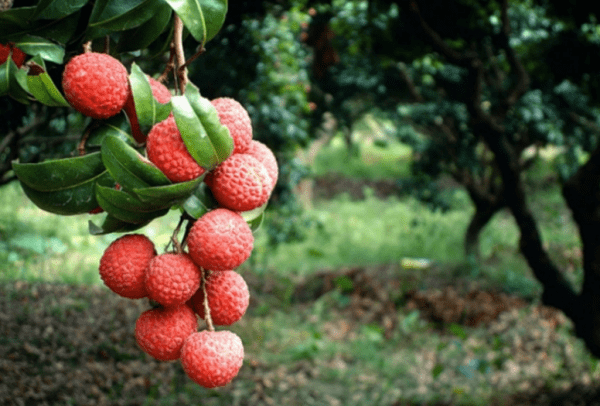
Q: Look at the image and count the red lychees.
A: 13